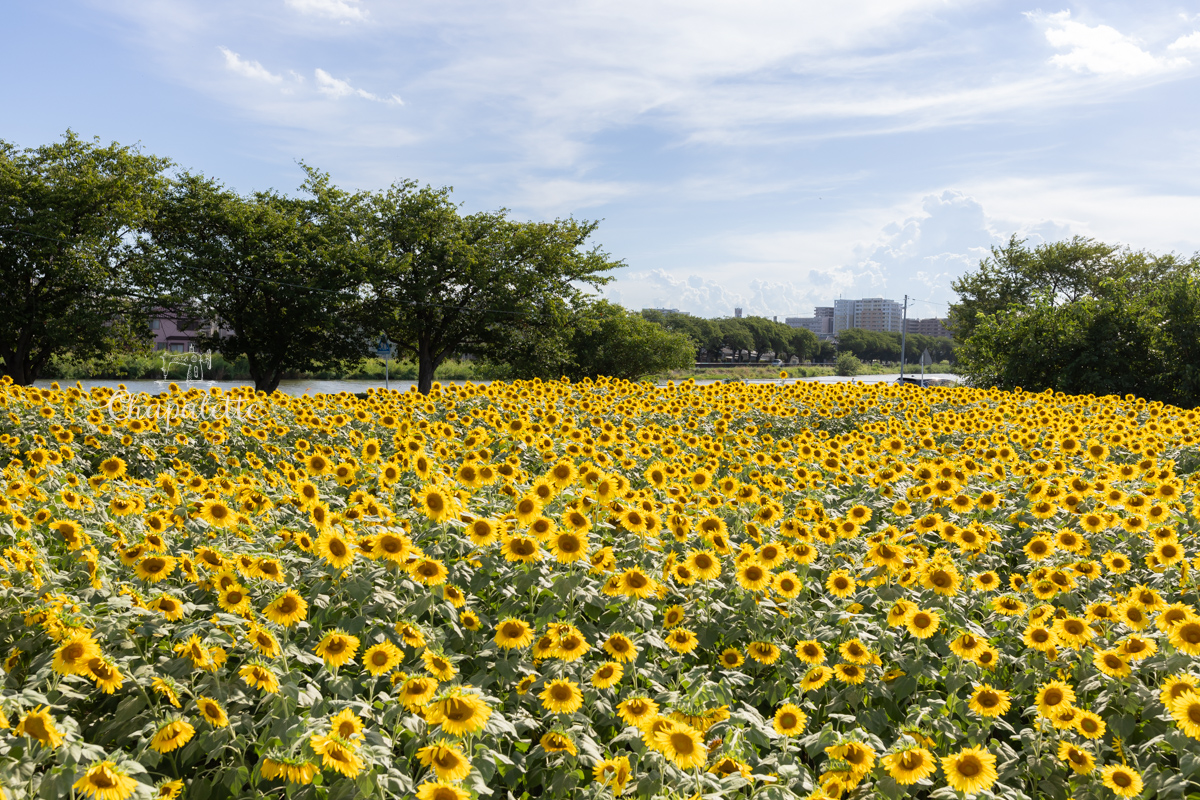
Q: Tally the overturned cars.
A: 0